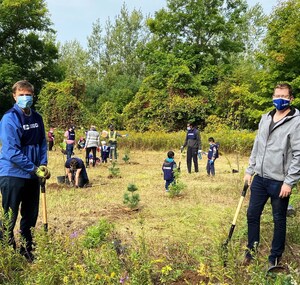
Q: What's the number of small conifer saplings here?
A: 4